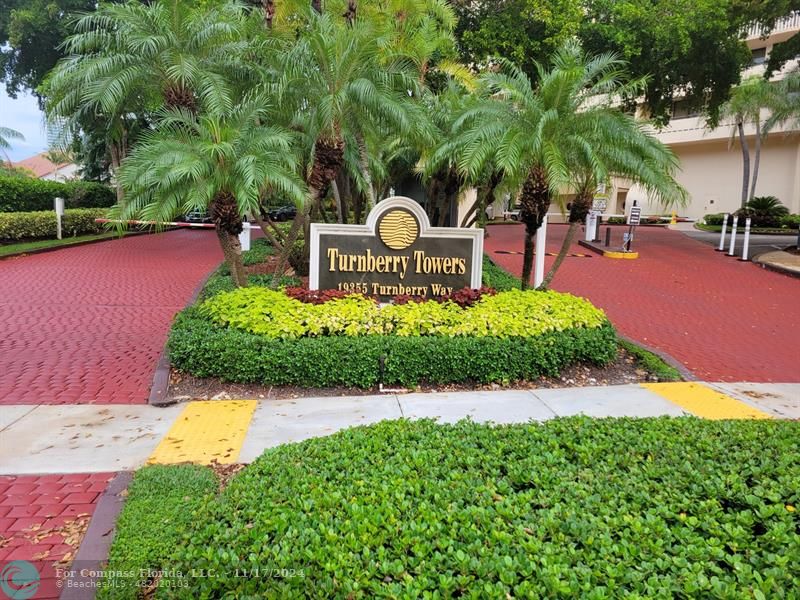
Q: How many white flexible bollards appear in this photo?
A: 3